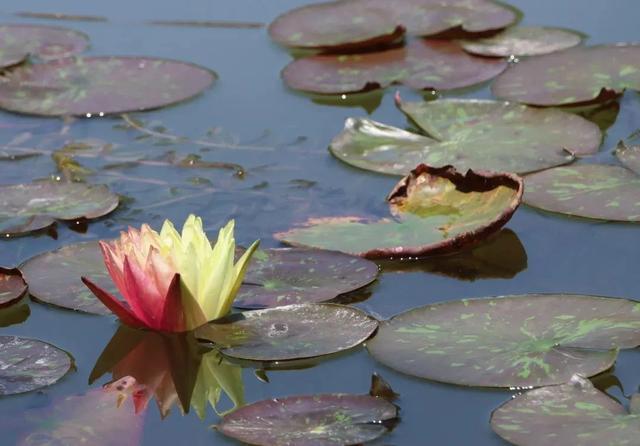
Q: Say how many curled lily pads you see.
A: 1